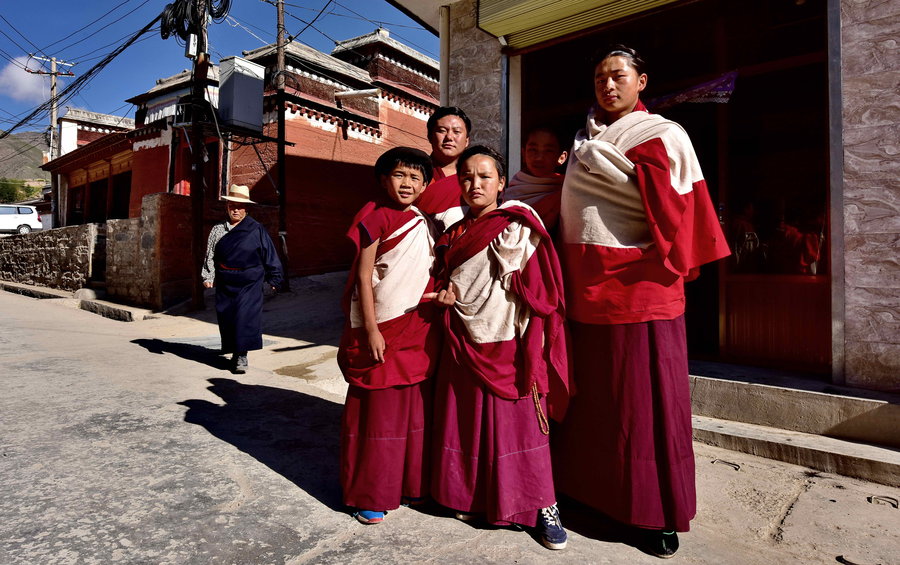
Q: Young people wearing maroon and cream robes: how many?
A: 5